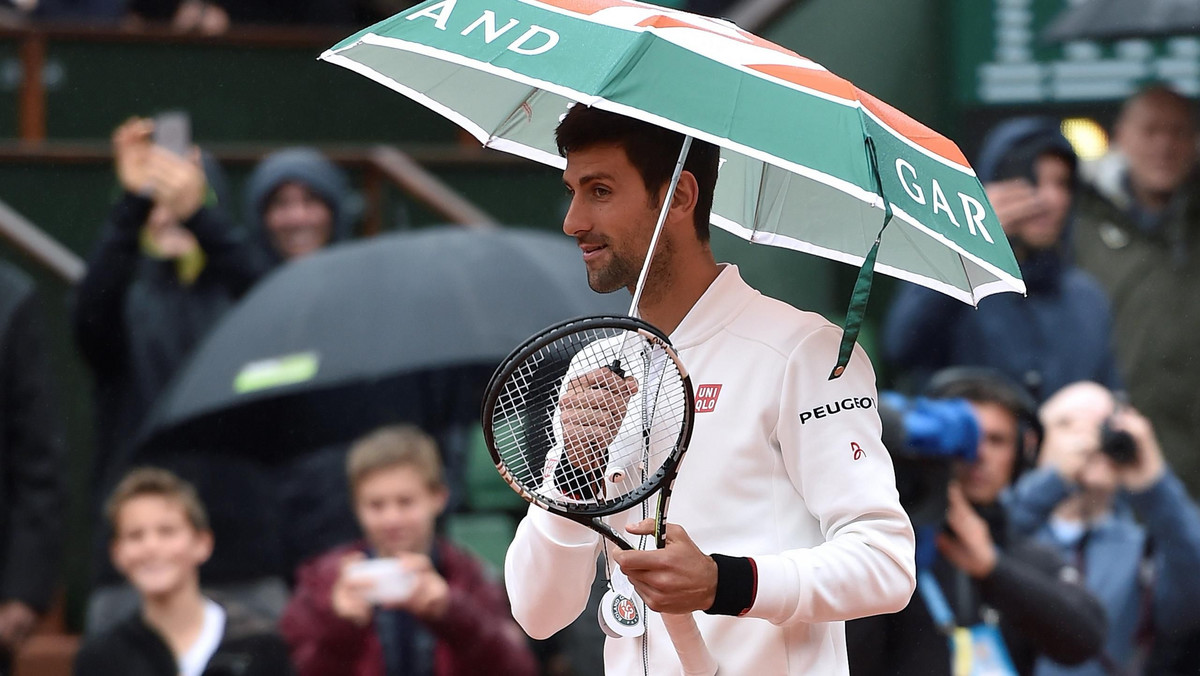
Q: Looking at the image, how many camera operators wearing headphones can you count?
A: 1